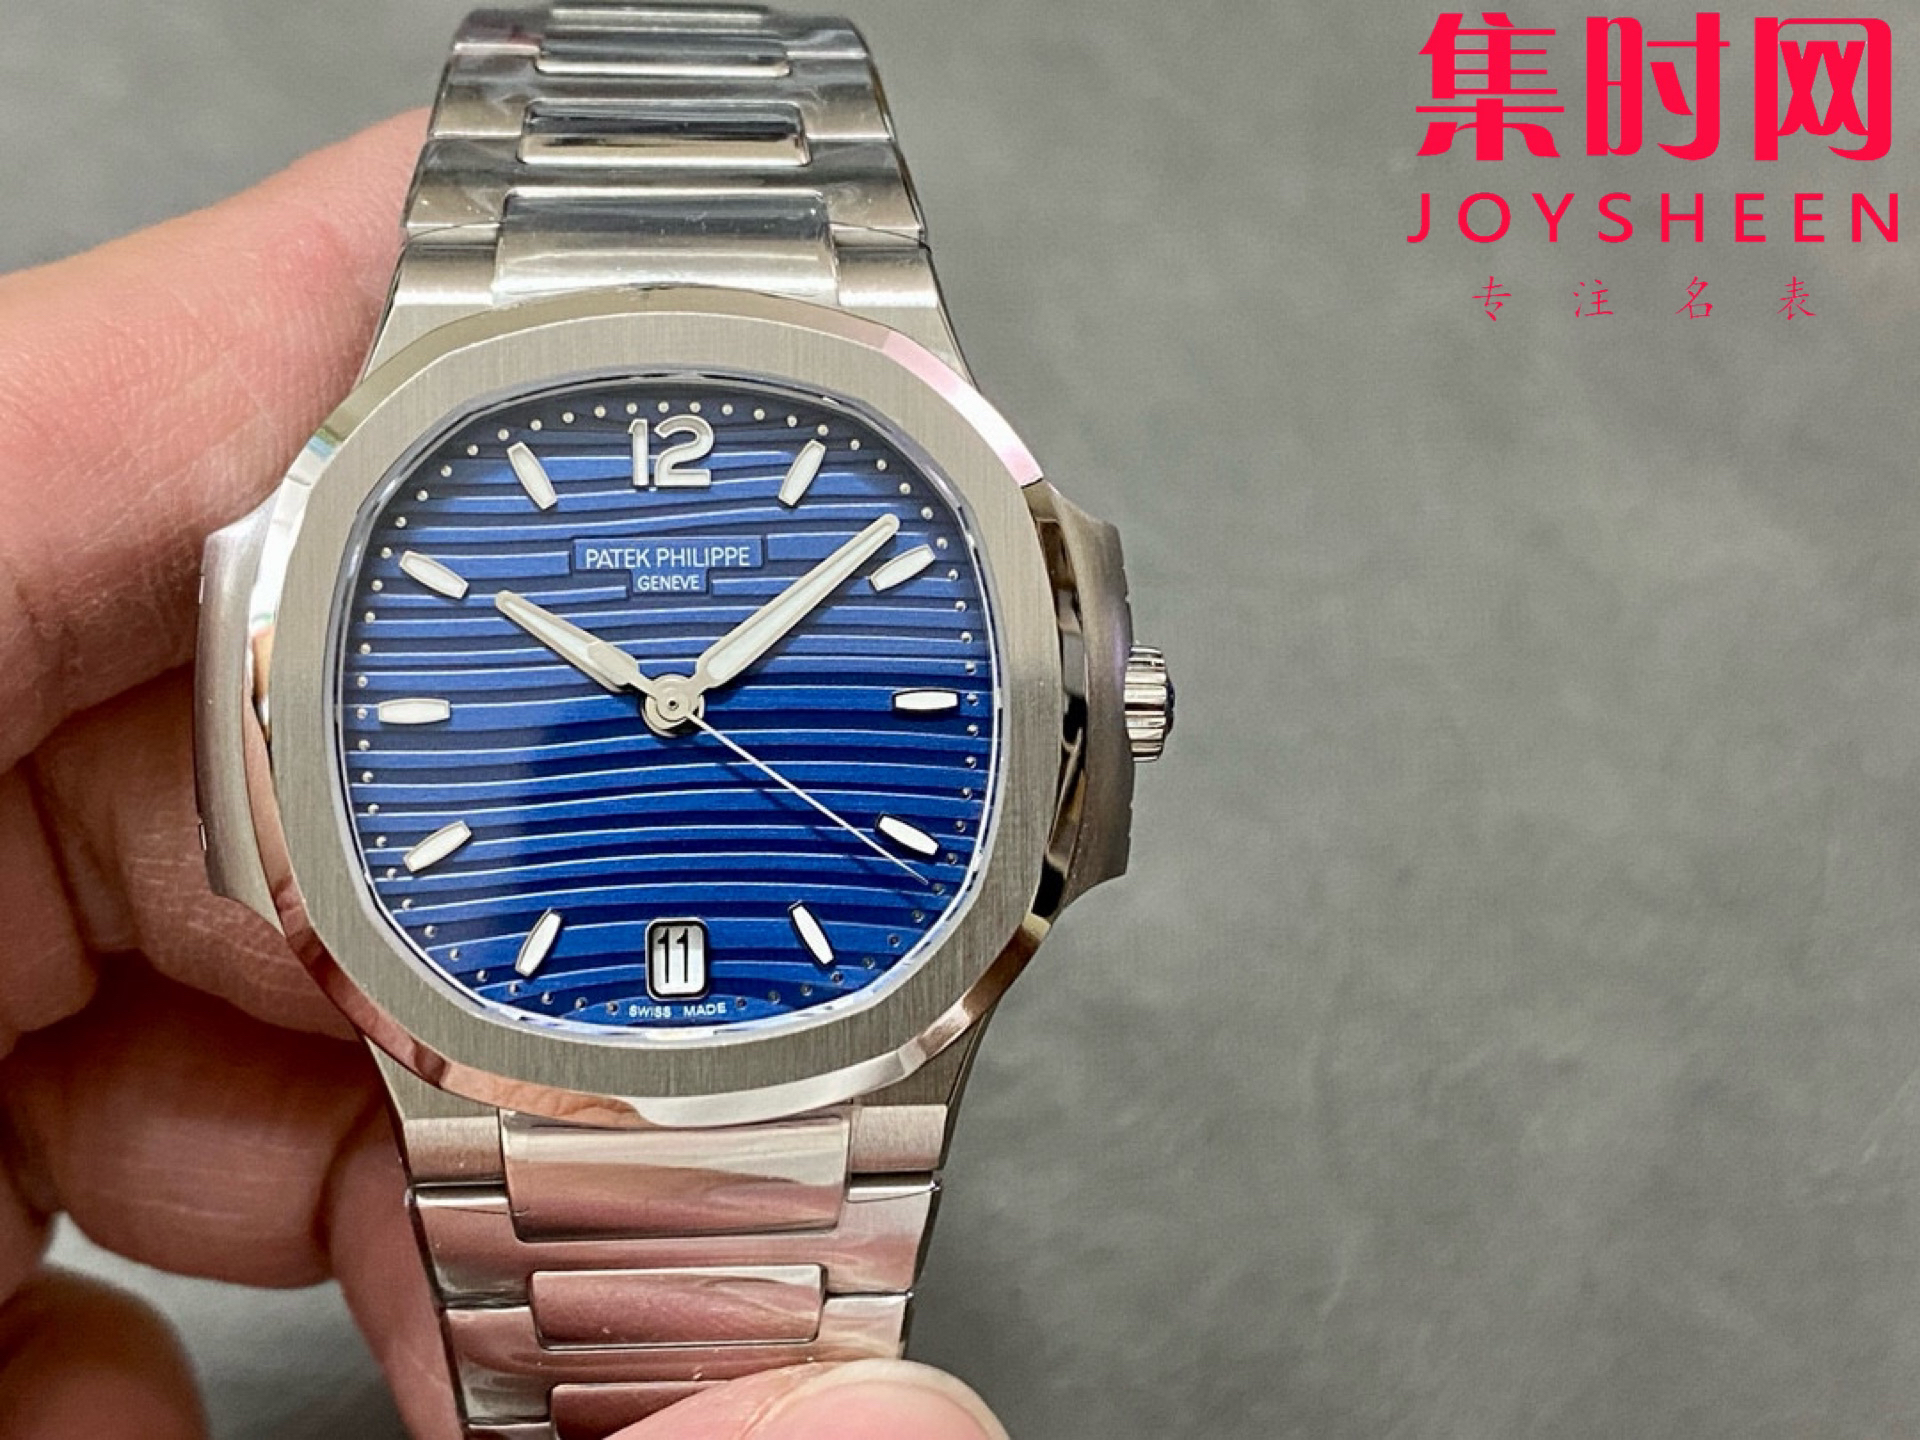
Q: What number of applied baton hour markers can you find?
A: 10